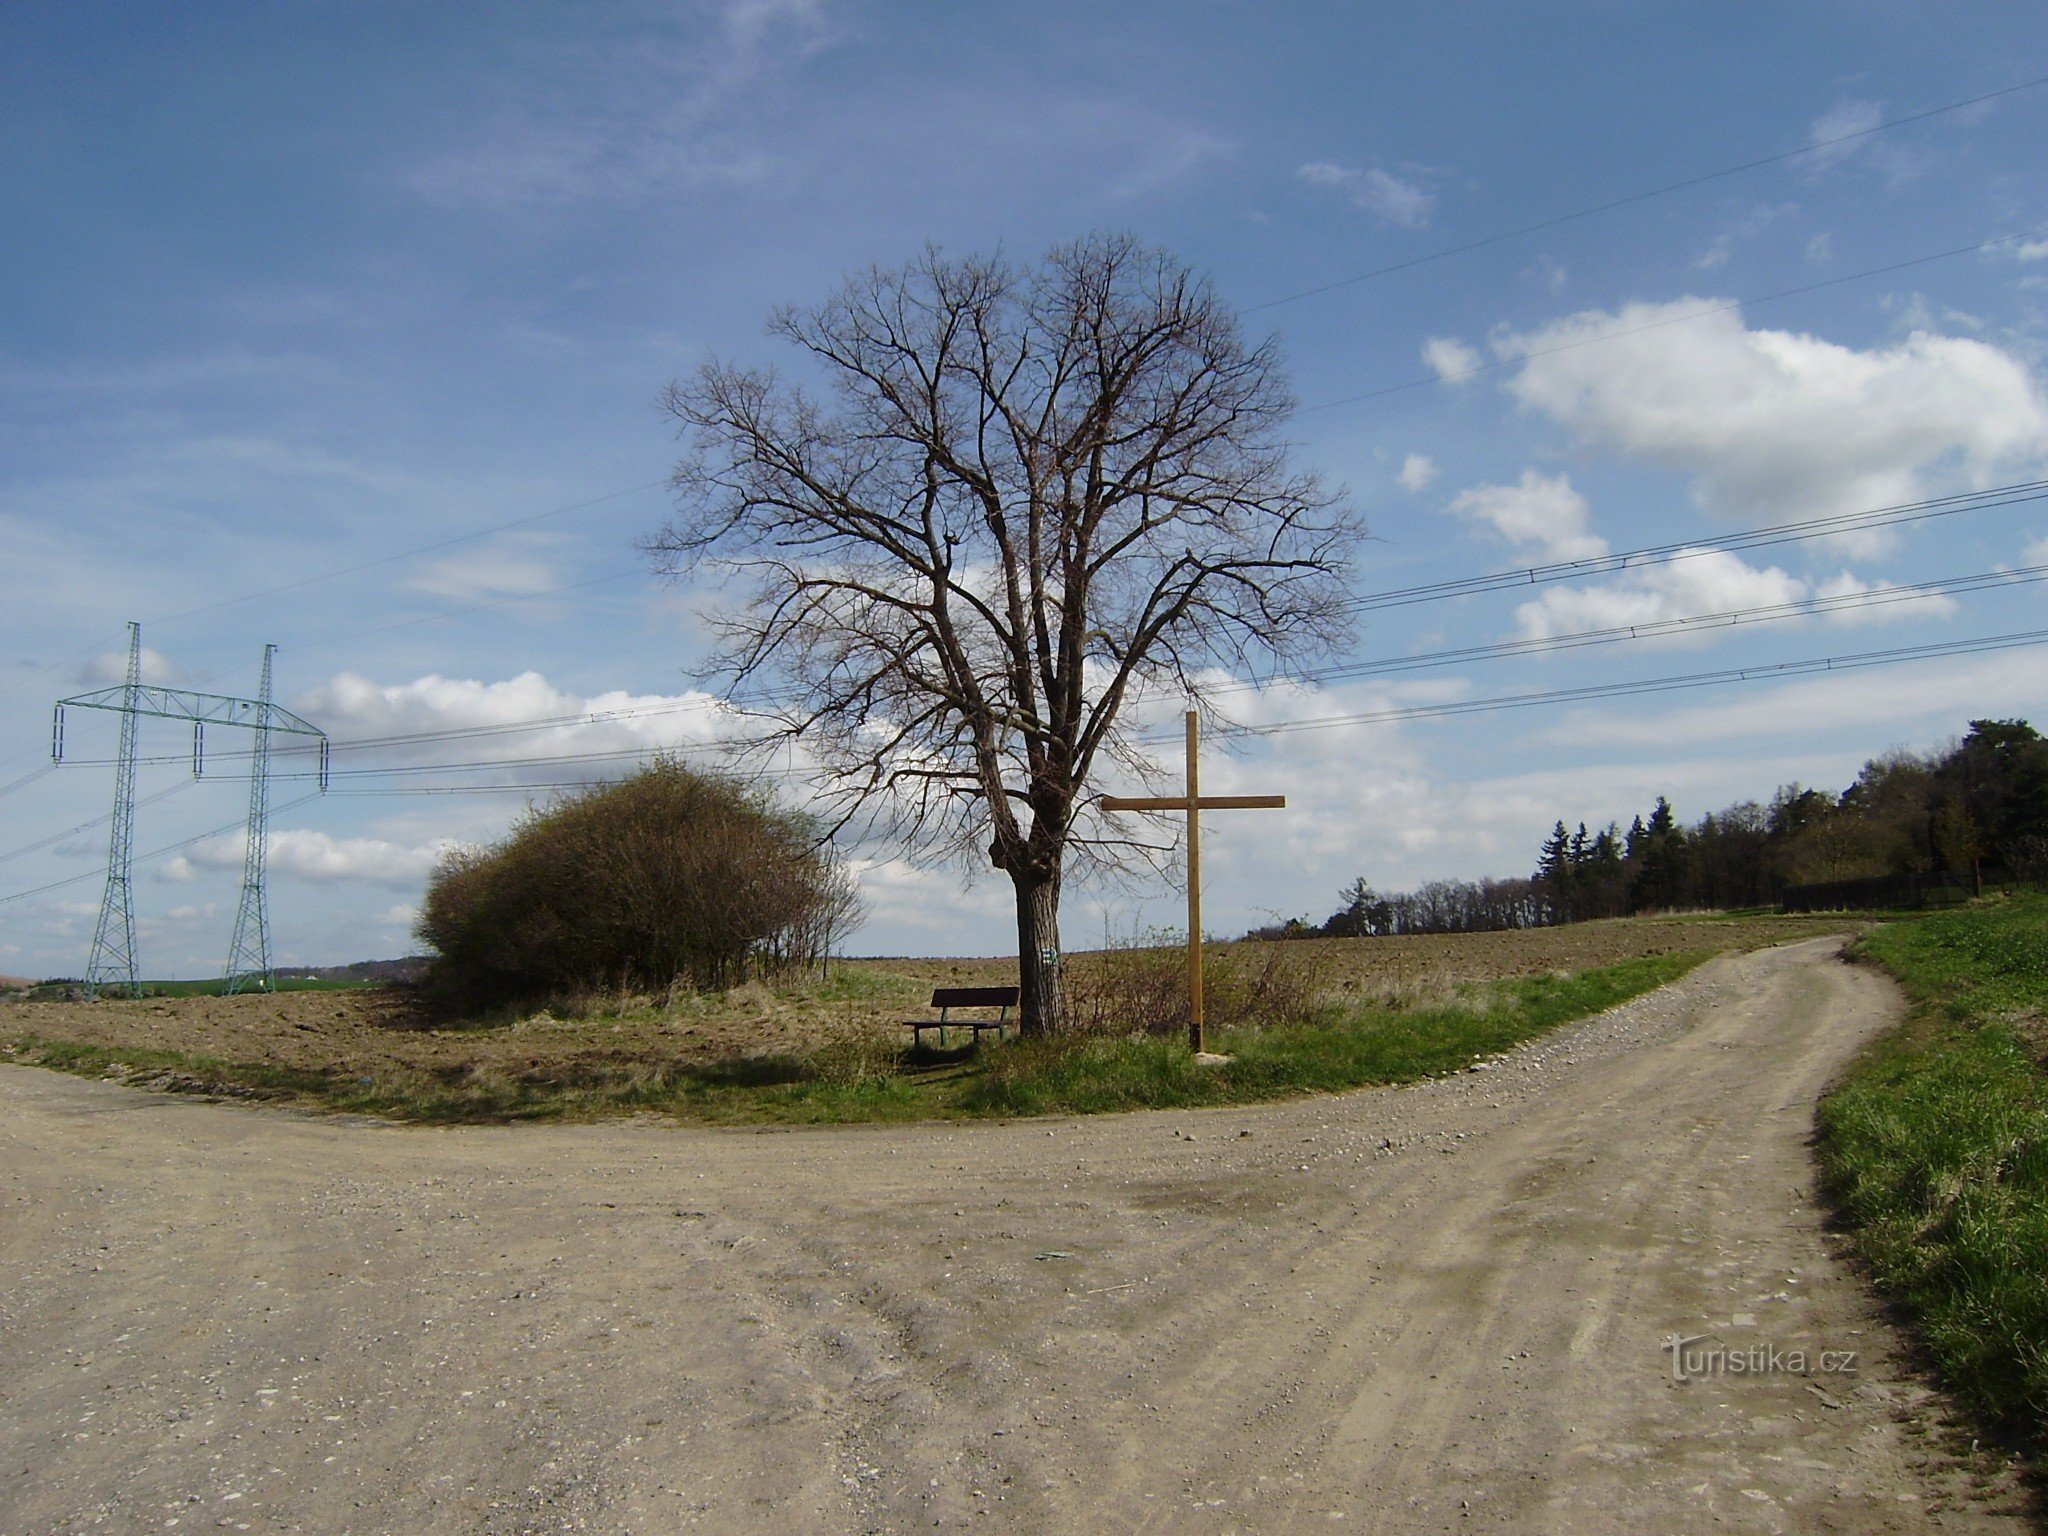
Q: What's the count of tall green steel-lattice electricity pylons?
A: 2